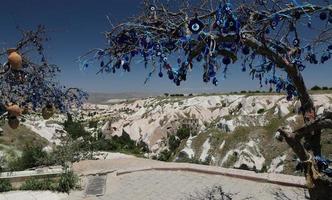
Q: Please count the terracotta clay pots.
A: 4